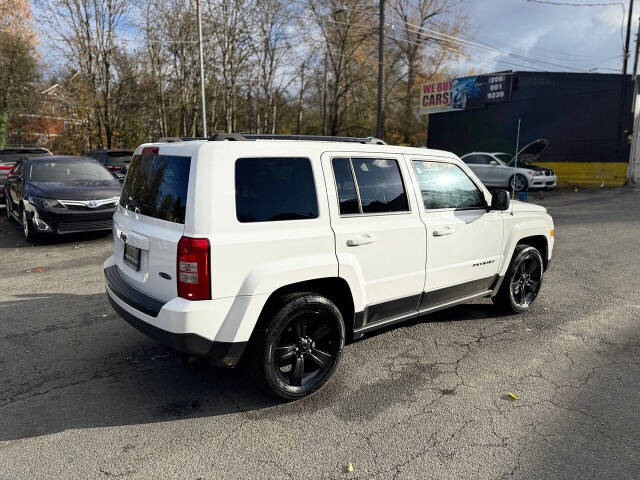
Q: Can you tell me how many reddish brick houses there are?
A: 1